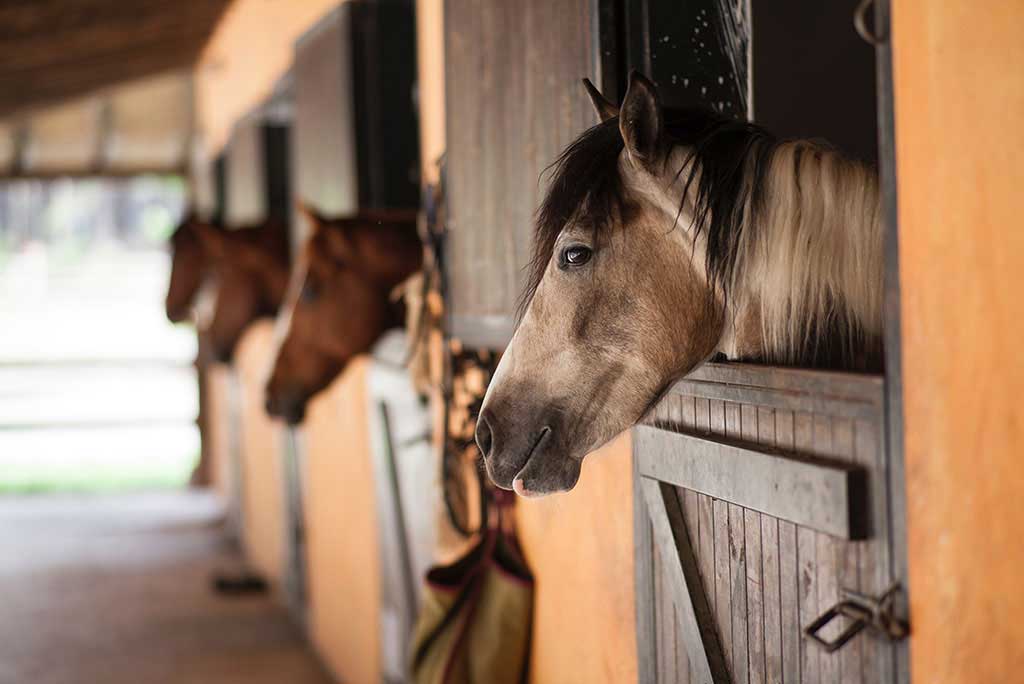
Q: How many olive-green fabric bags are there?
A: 1